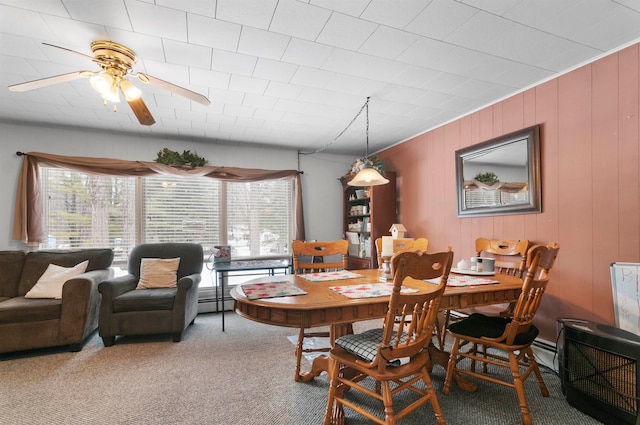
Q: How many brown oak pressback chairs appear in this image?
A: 5